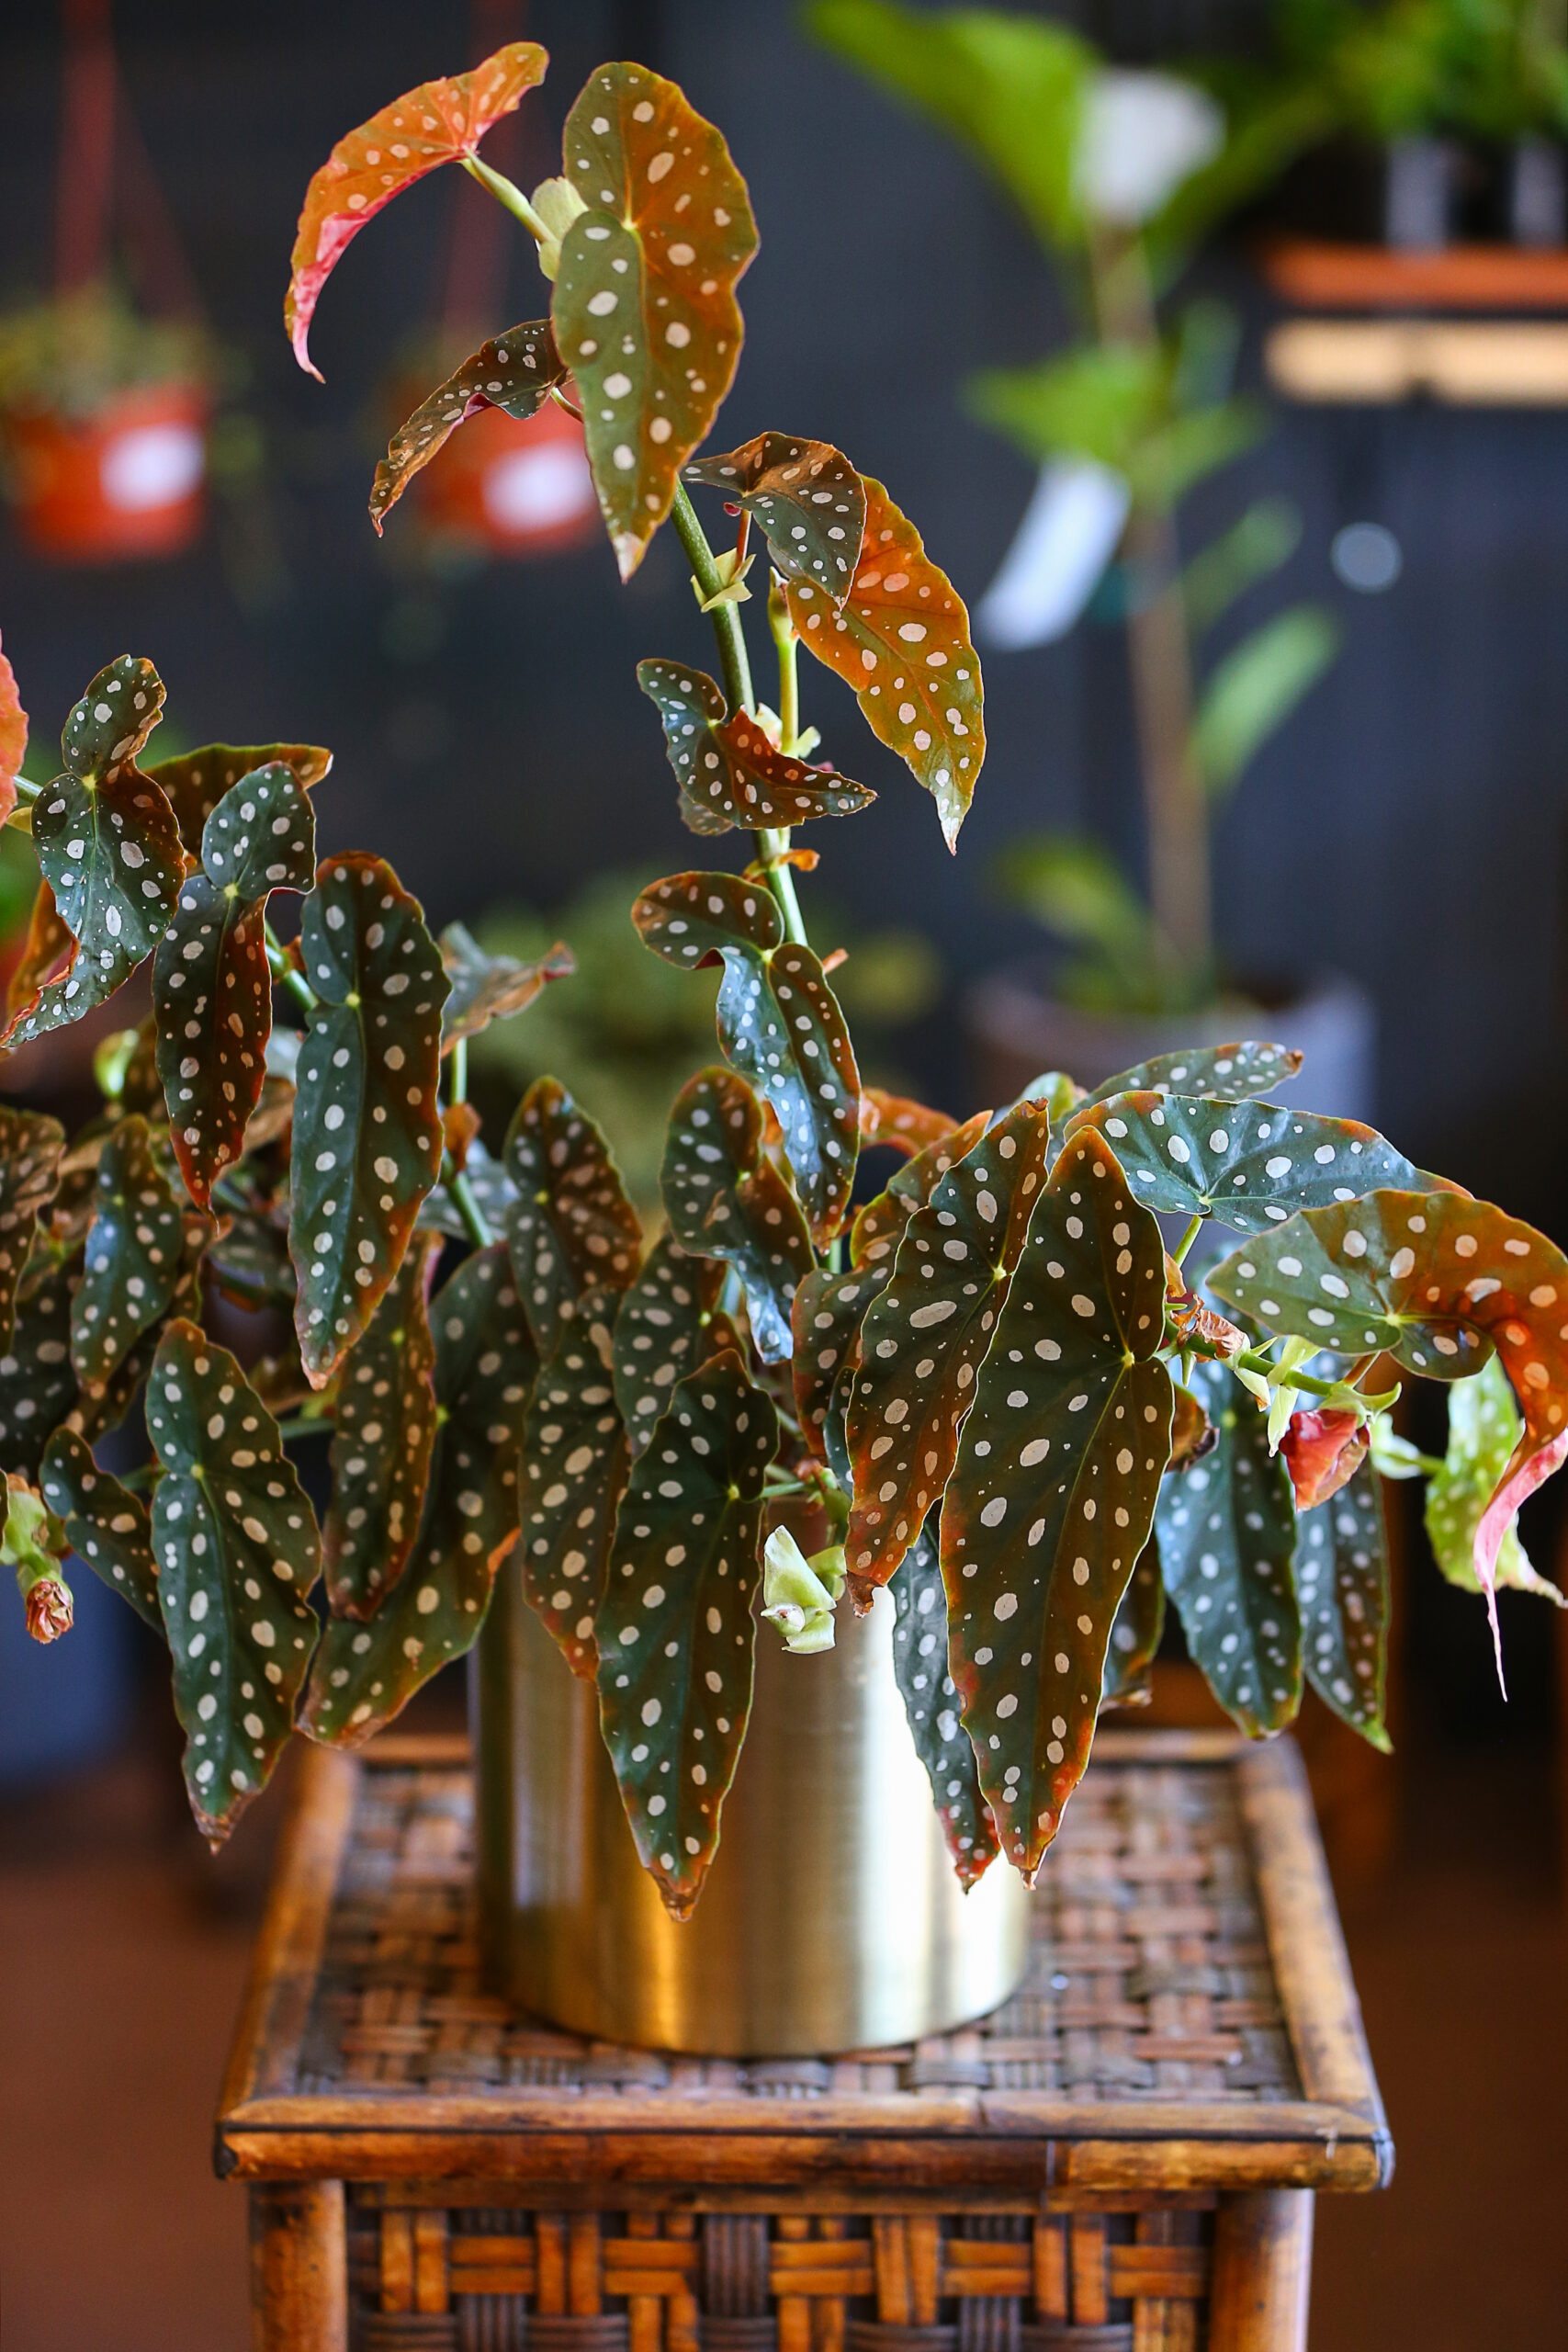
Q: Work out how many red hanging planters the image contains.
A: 2